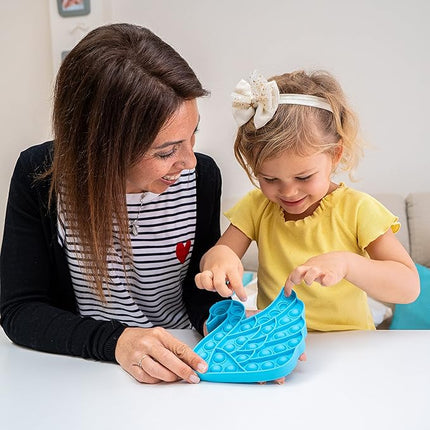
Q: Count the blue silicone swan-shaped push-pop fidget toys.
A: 1